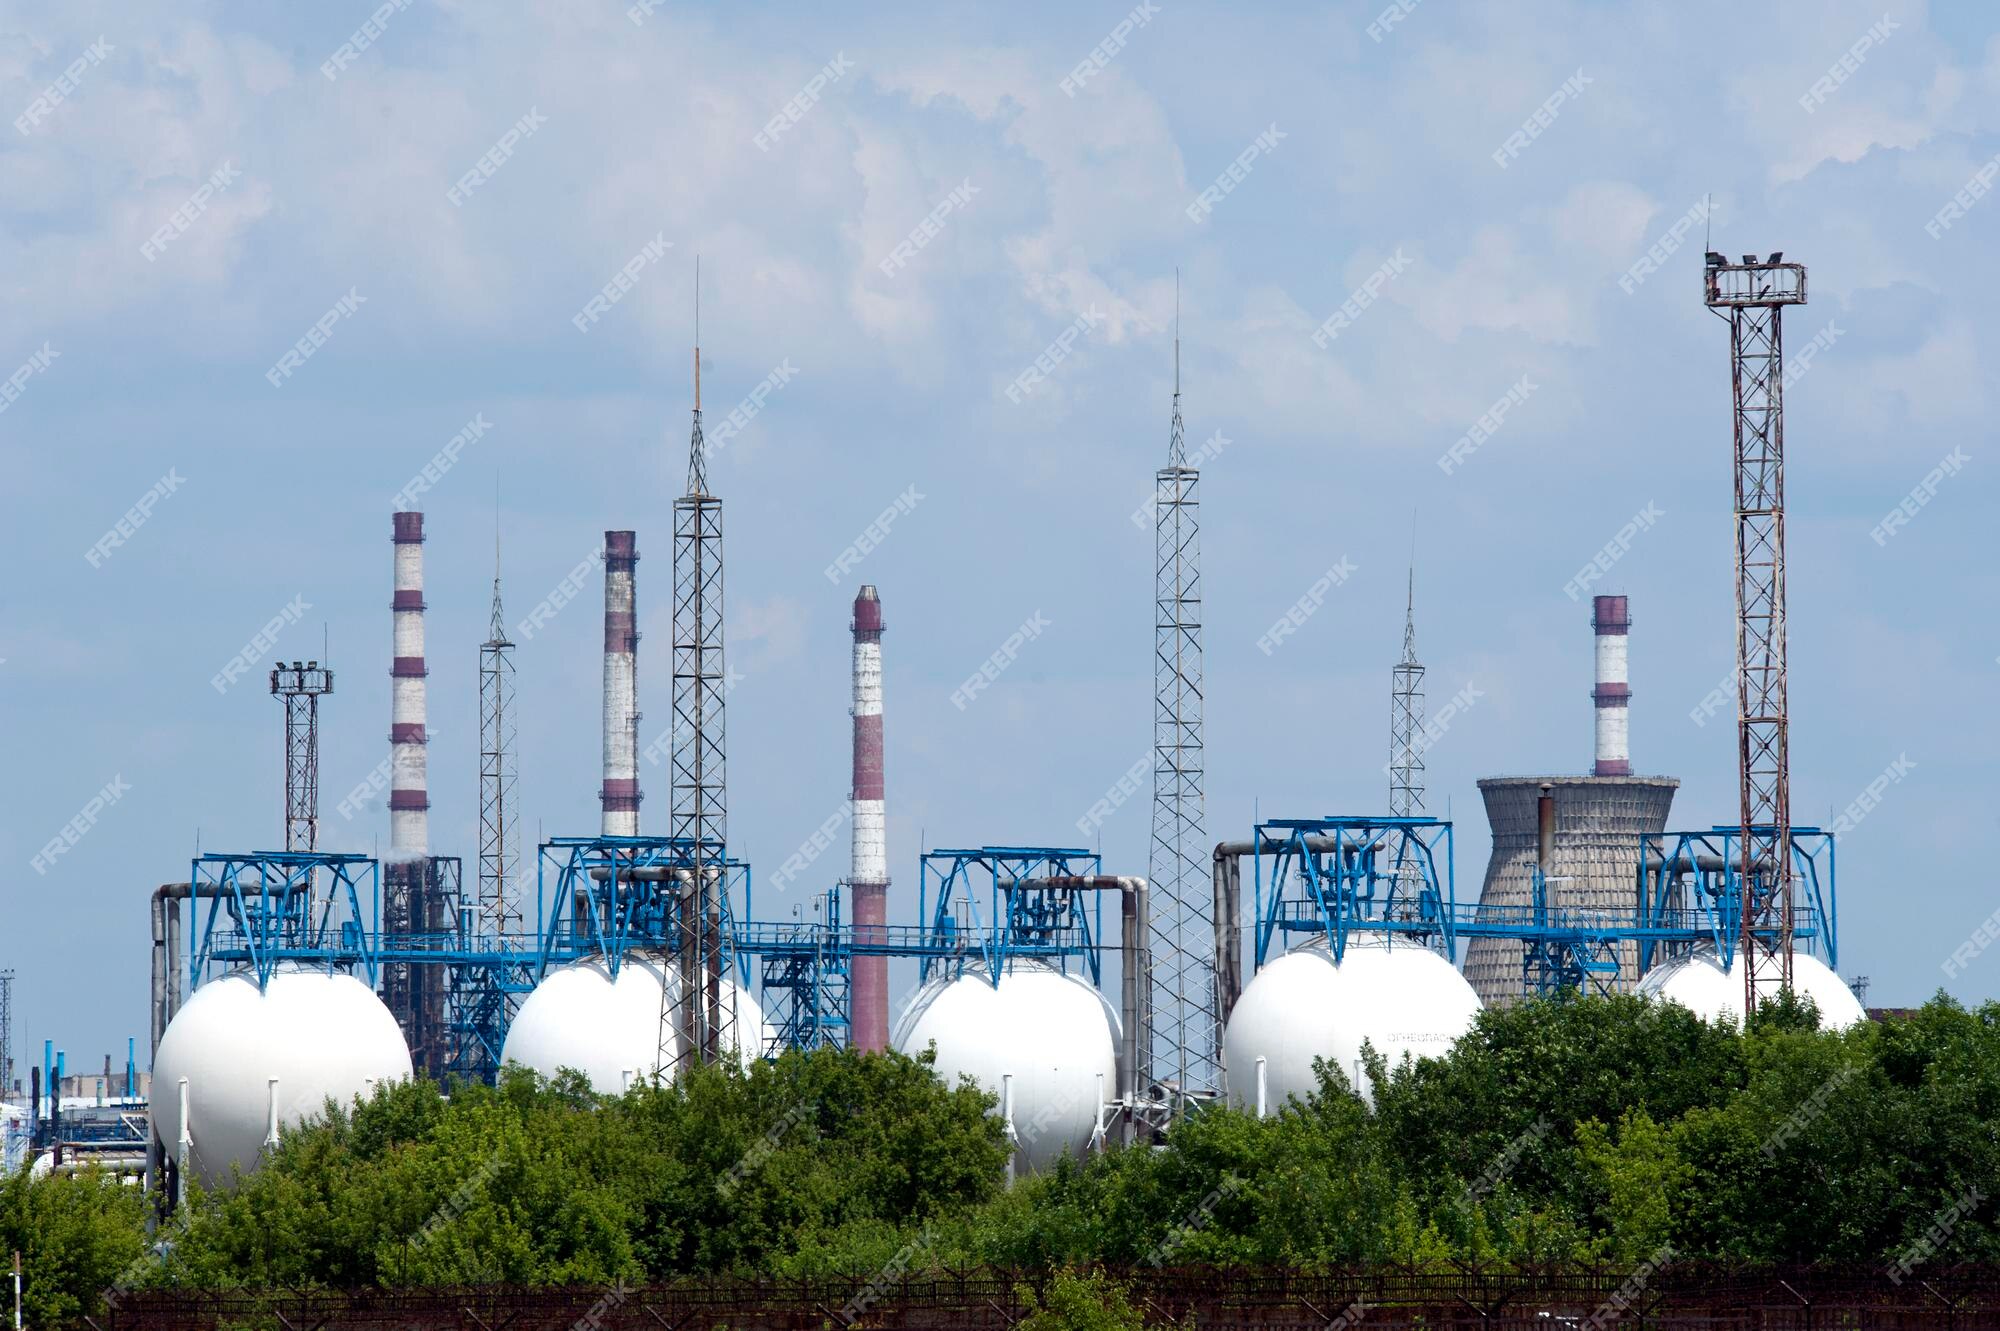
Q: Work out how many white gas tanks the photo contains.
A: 5